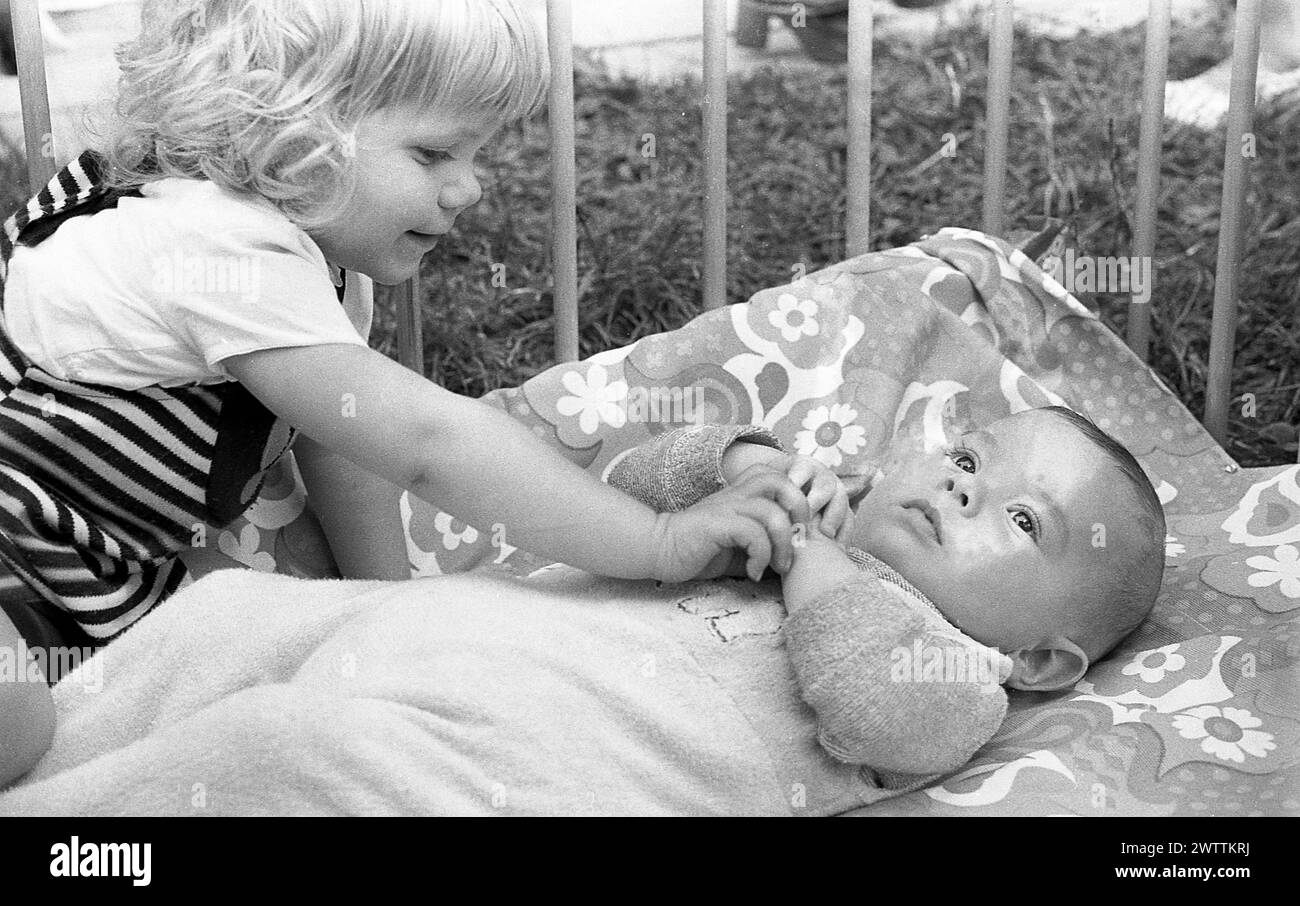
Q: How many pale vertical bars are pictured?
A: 8